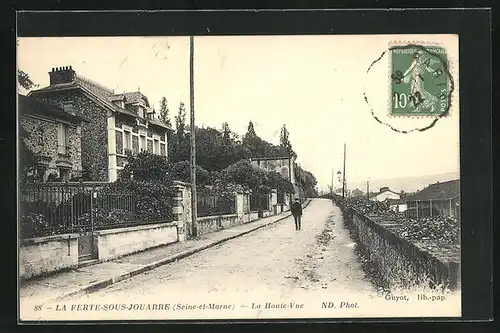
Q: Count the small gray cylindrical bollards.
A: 0